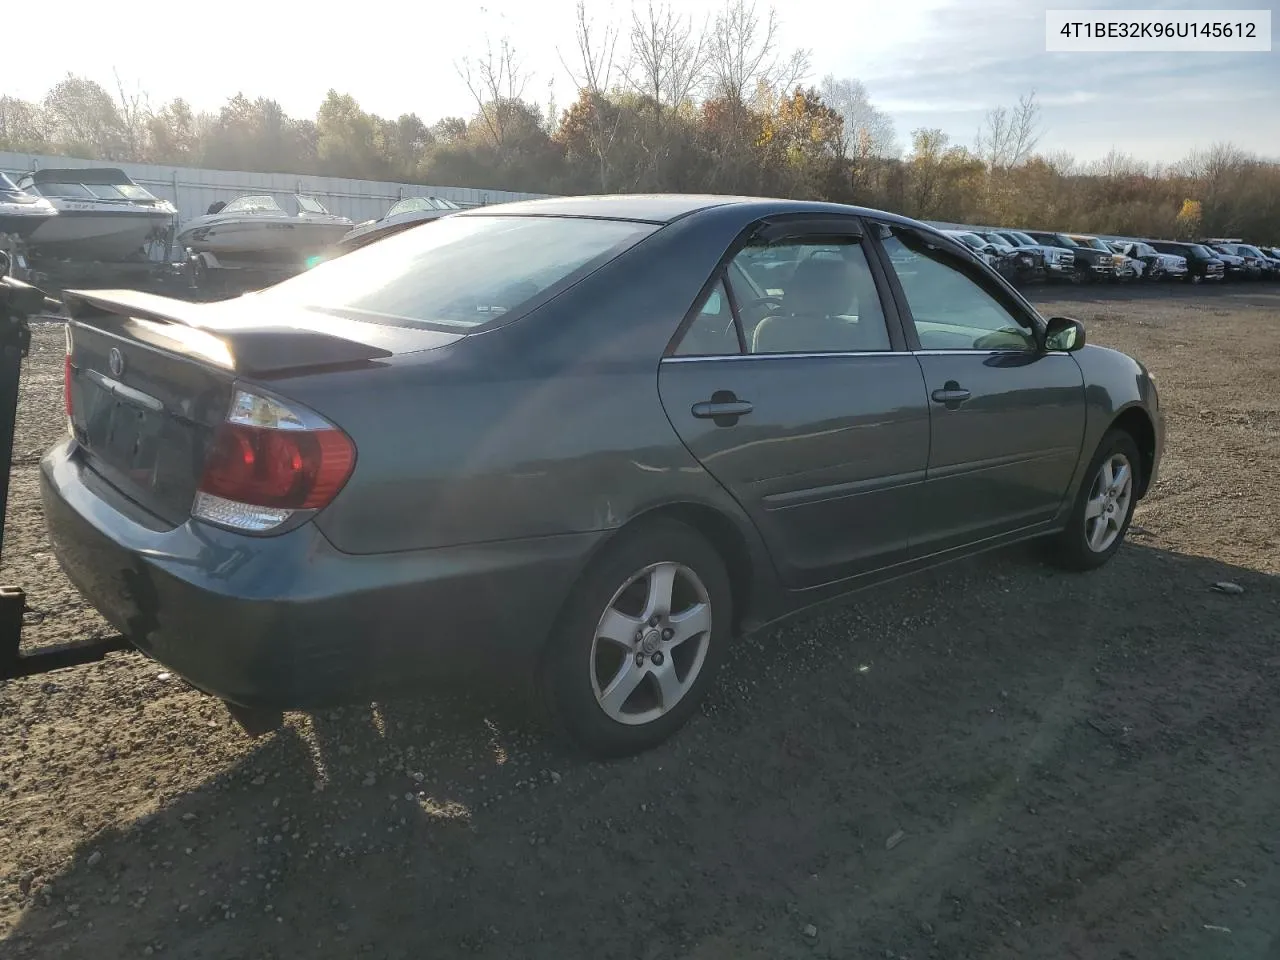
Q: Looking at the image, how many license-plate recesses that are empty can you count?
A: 1